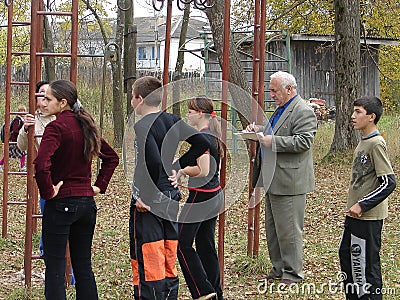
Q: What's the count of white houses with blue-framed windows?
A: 1